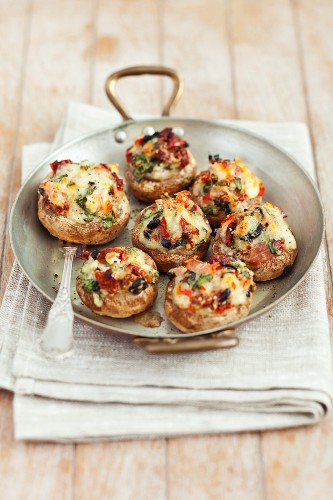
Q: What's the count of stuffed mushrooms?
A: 7